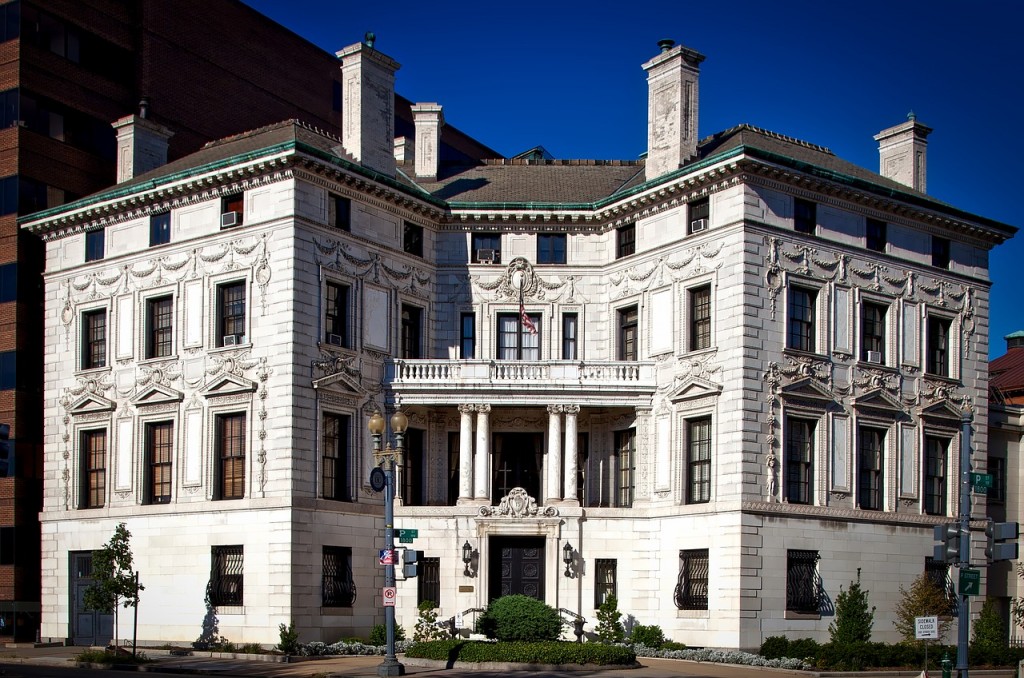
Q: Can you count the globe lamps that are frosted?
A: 2